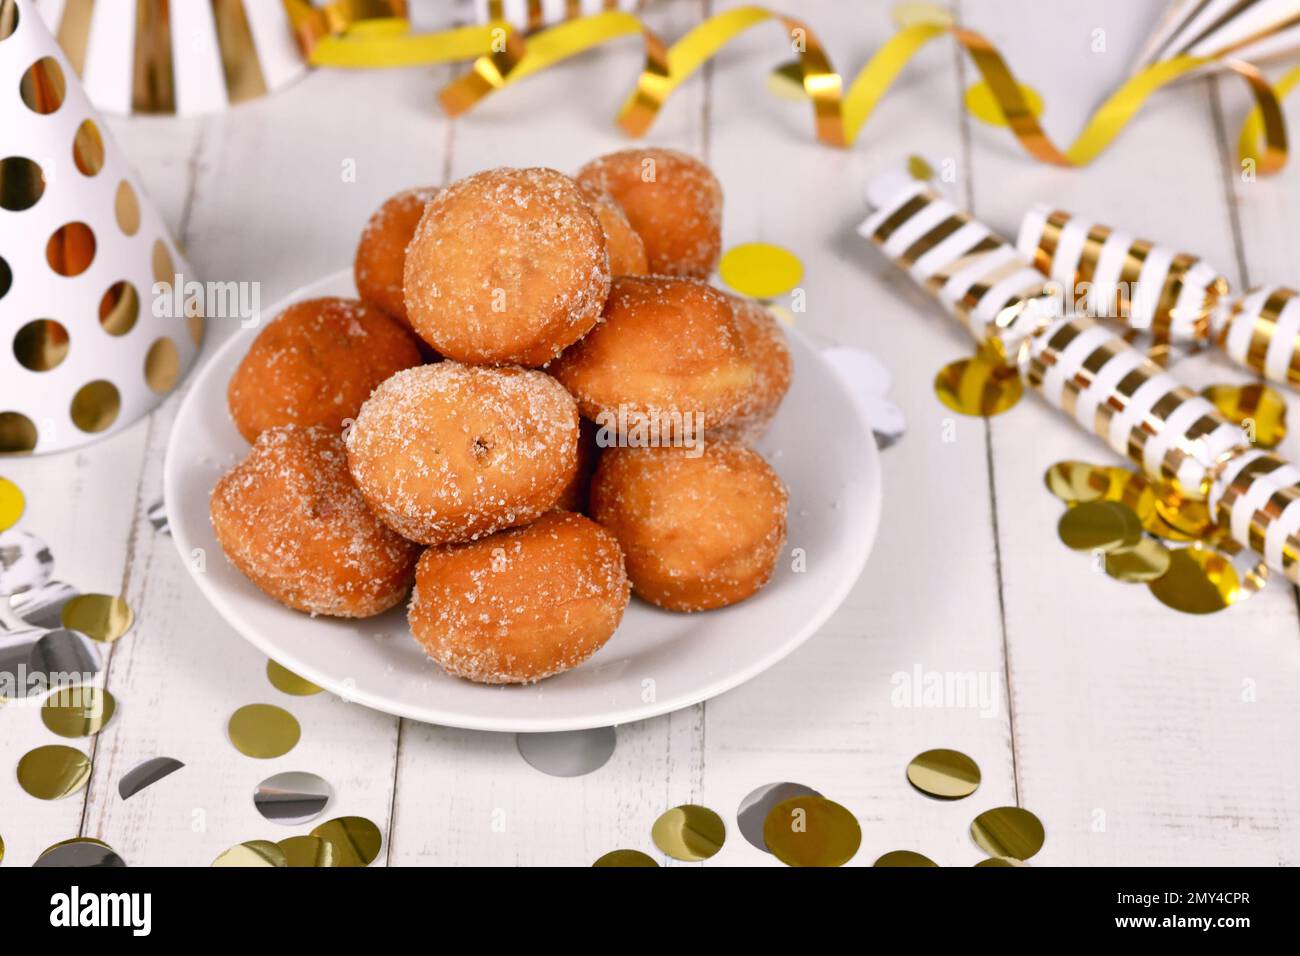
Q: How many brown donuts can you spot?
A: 11